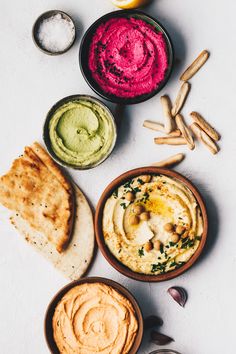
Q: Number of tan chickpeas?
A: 10